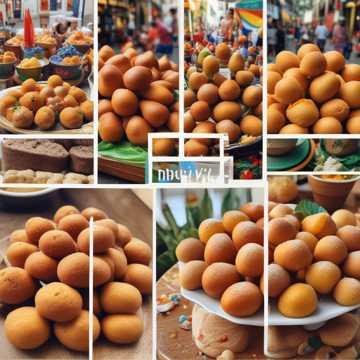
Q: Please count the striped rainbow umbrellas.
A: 1